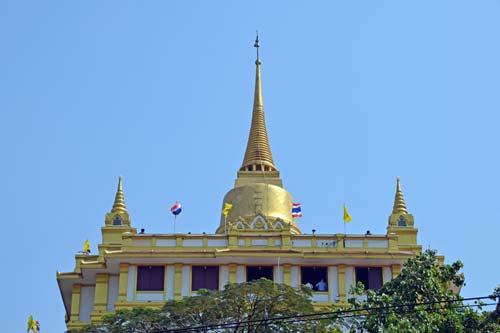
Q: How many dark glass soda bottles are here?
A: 0